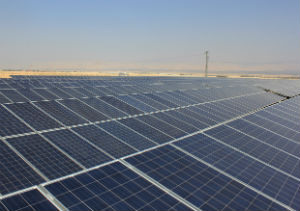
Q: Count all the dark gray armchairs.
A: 0